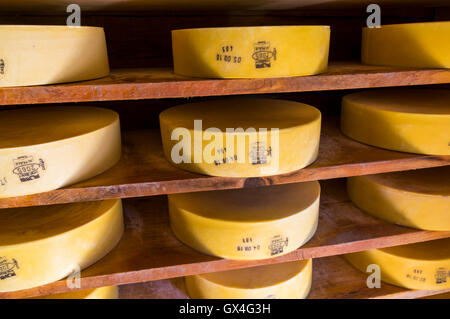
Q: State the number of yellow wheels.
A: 12